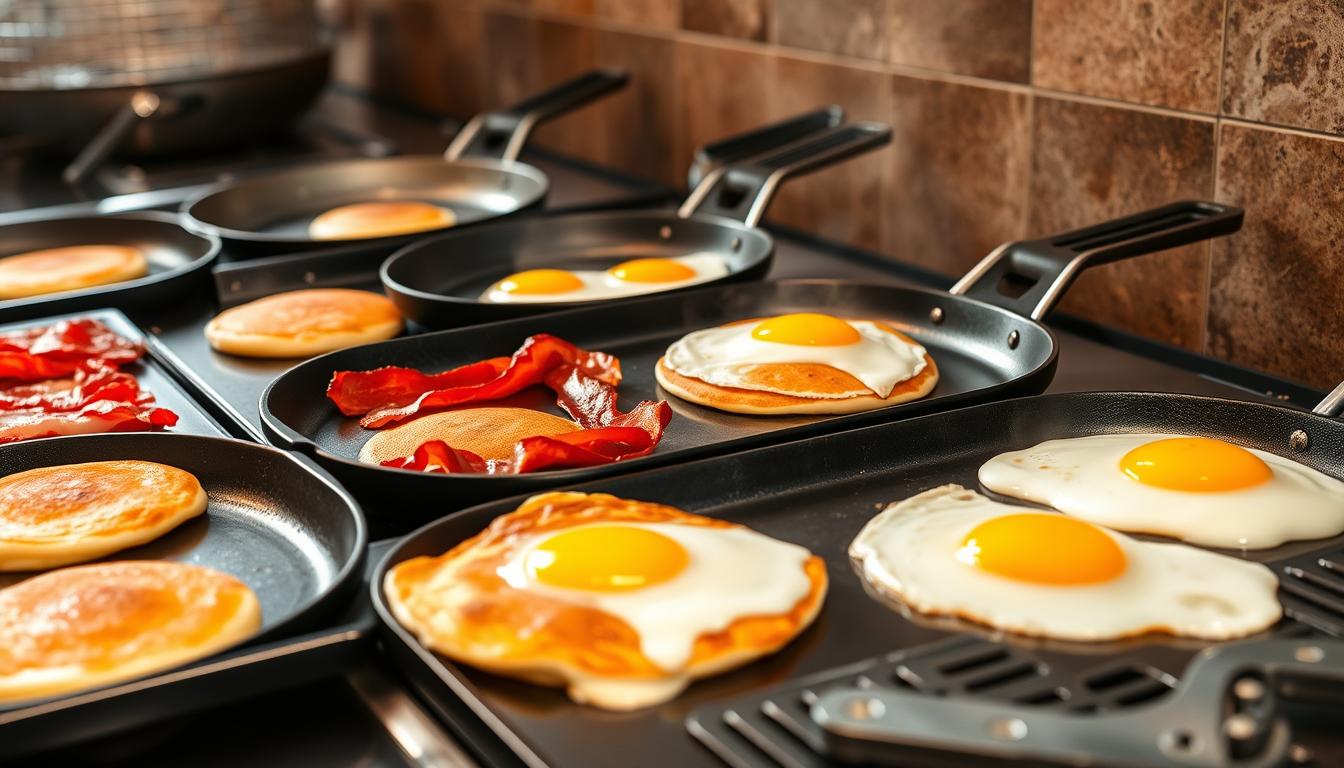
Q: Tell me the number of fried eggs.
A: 6